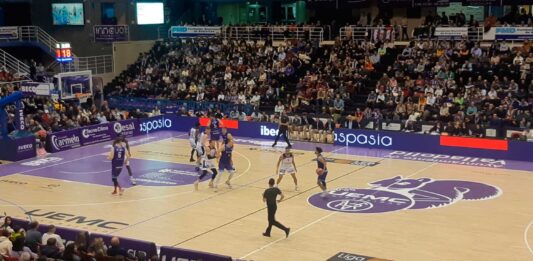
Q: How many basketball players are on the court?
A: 10